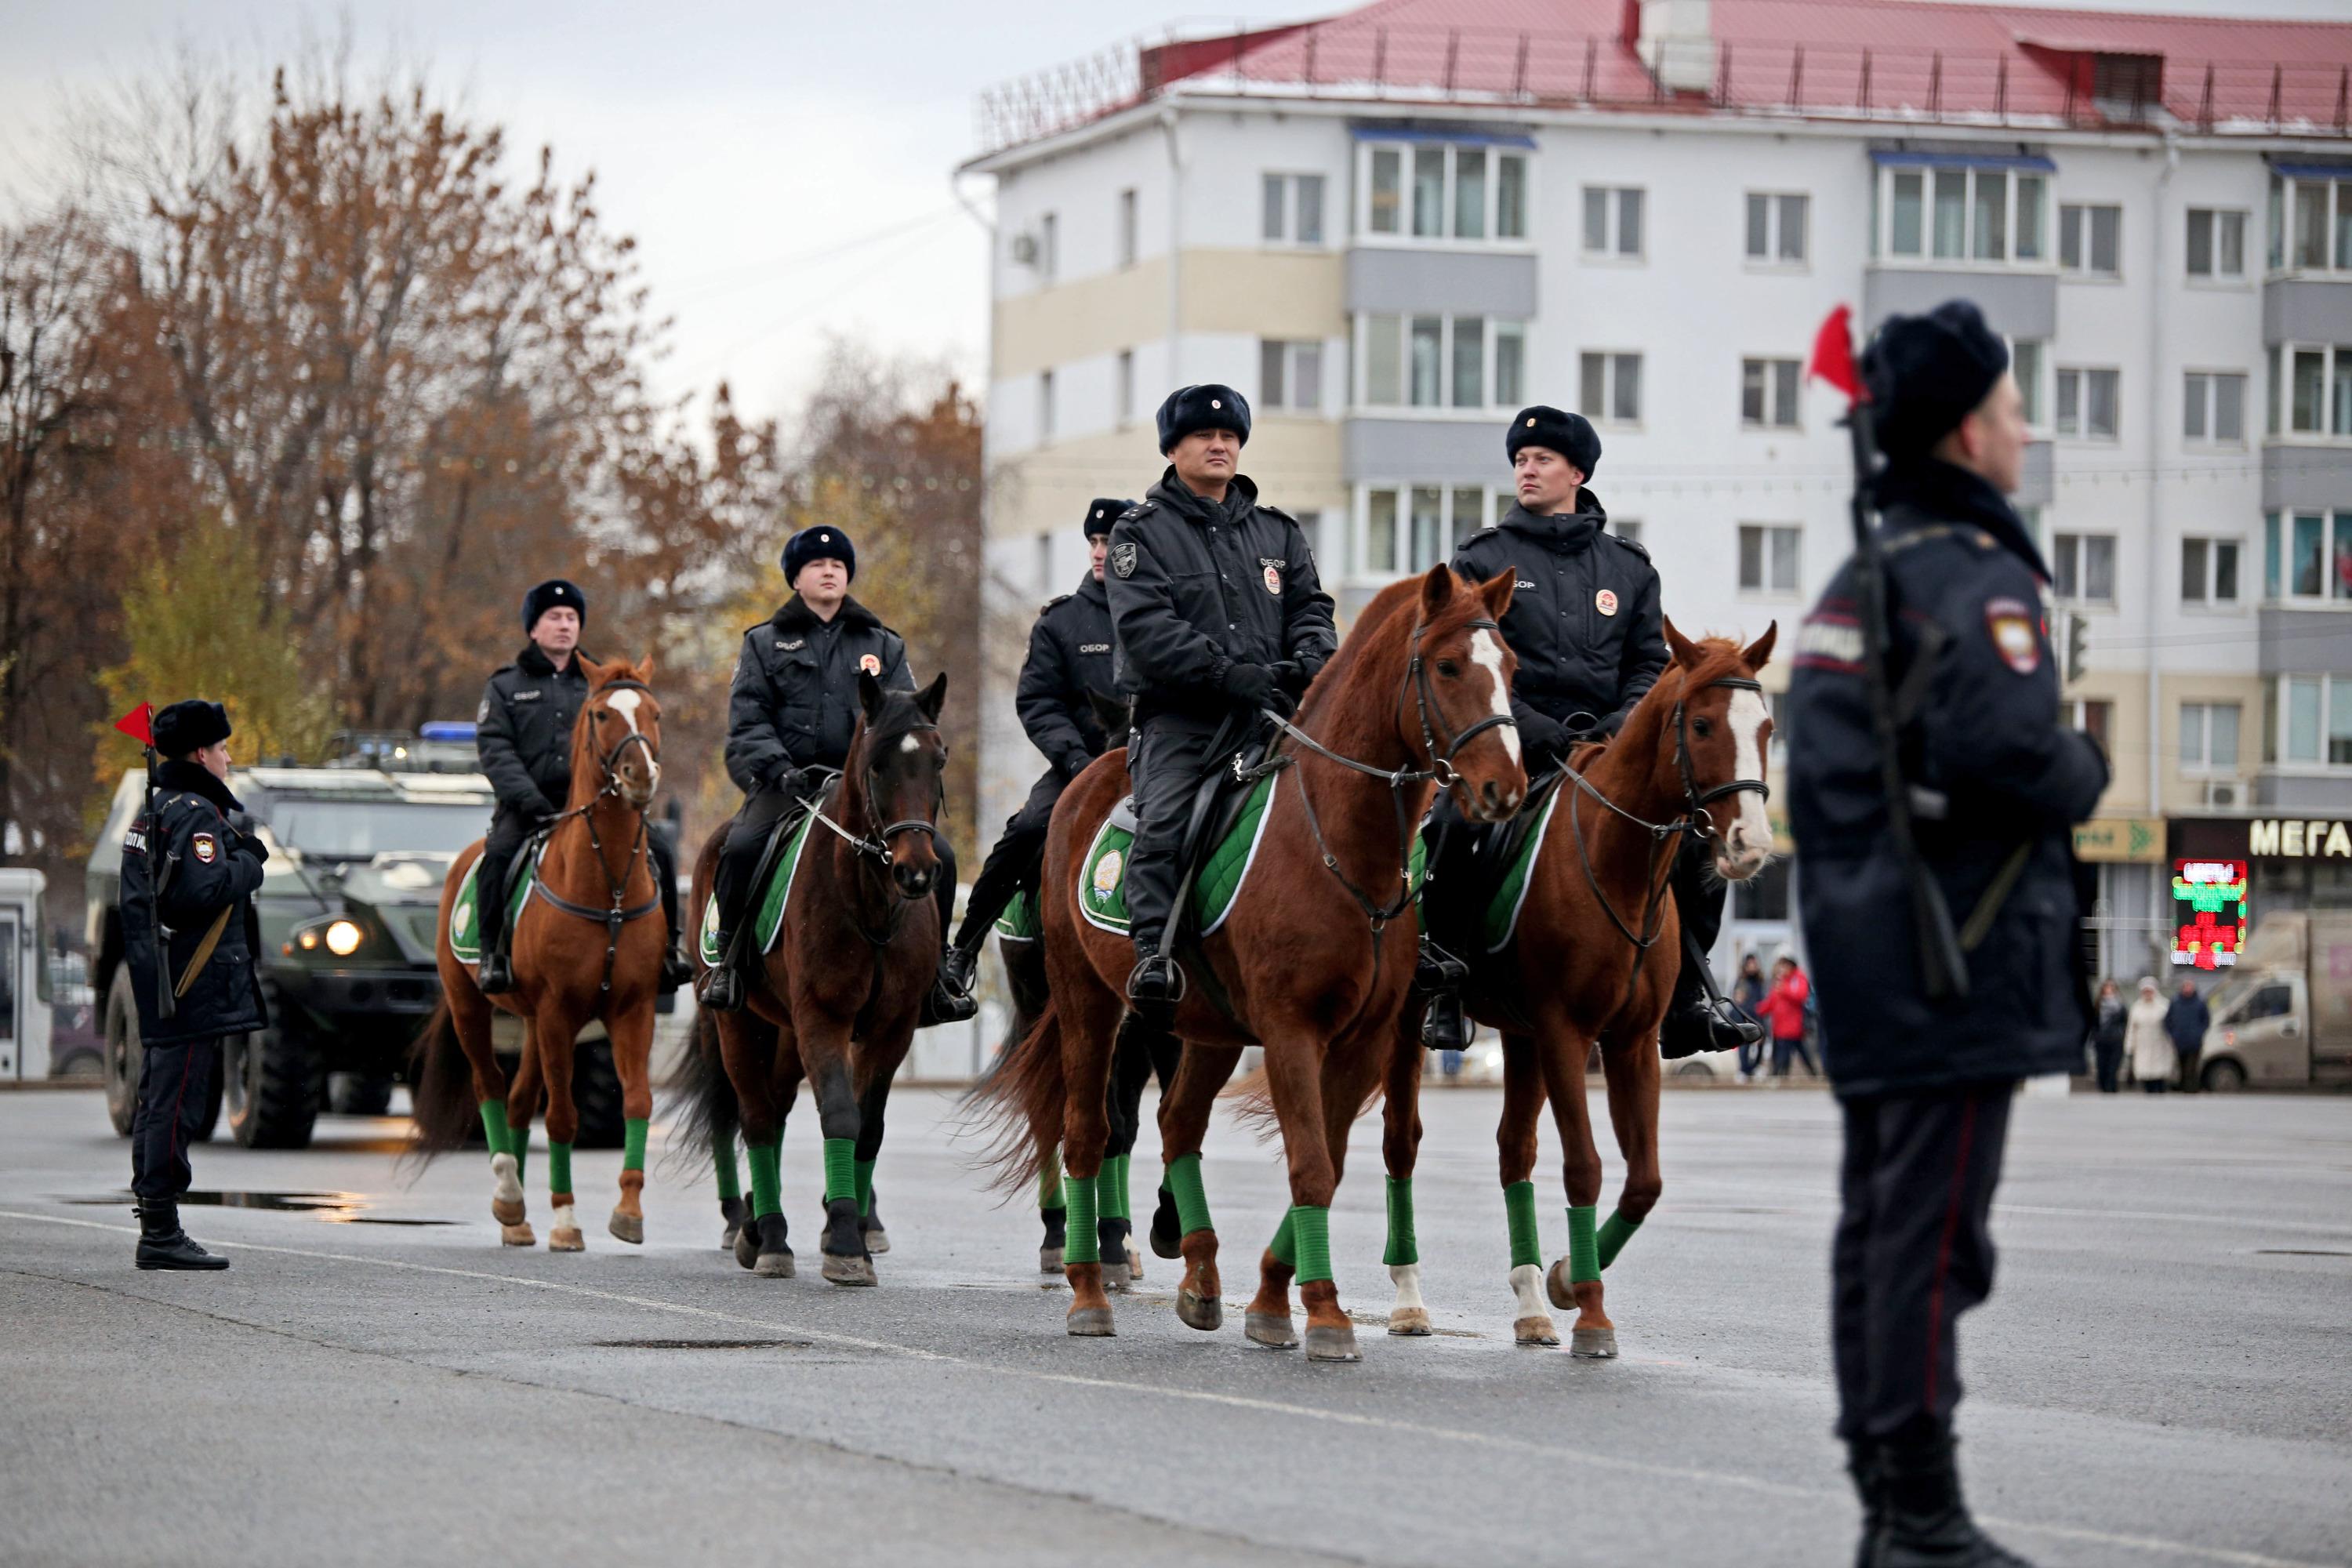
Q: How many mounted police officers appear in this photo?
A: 5